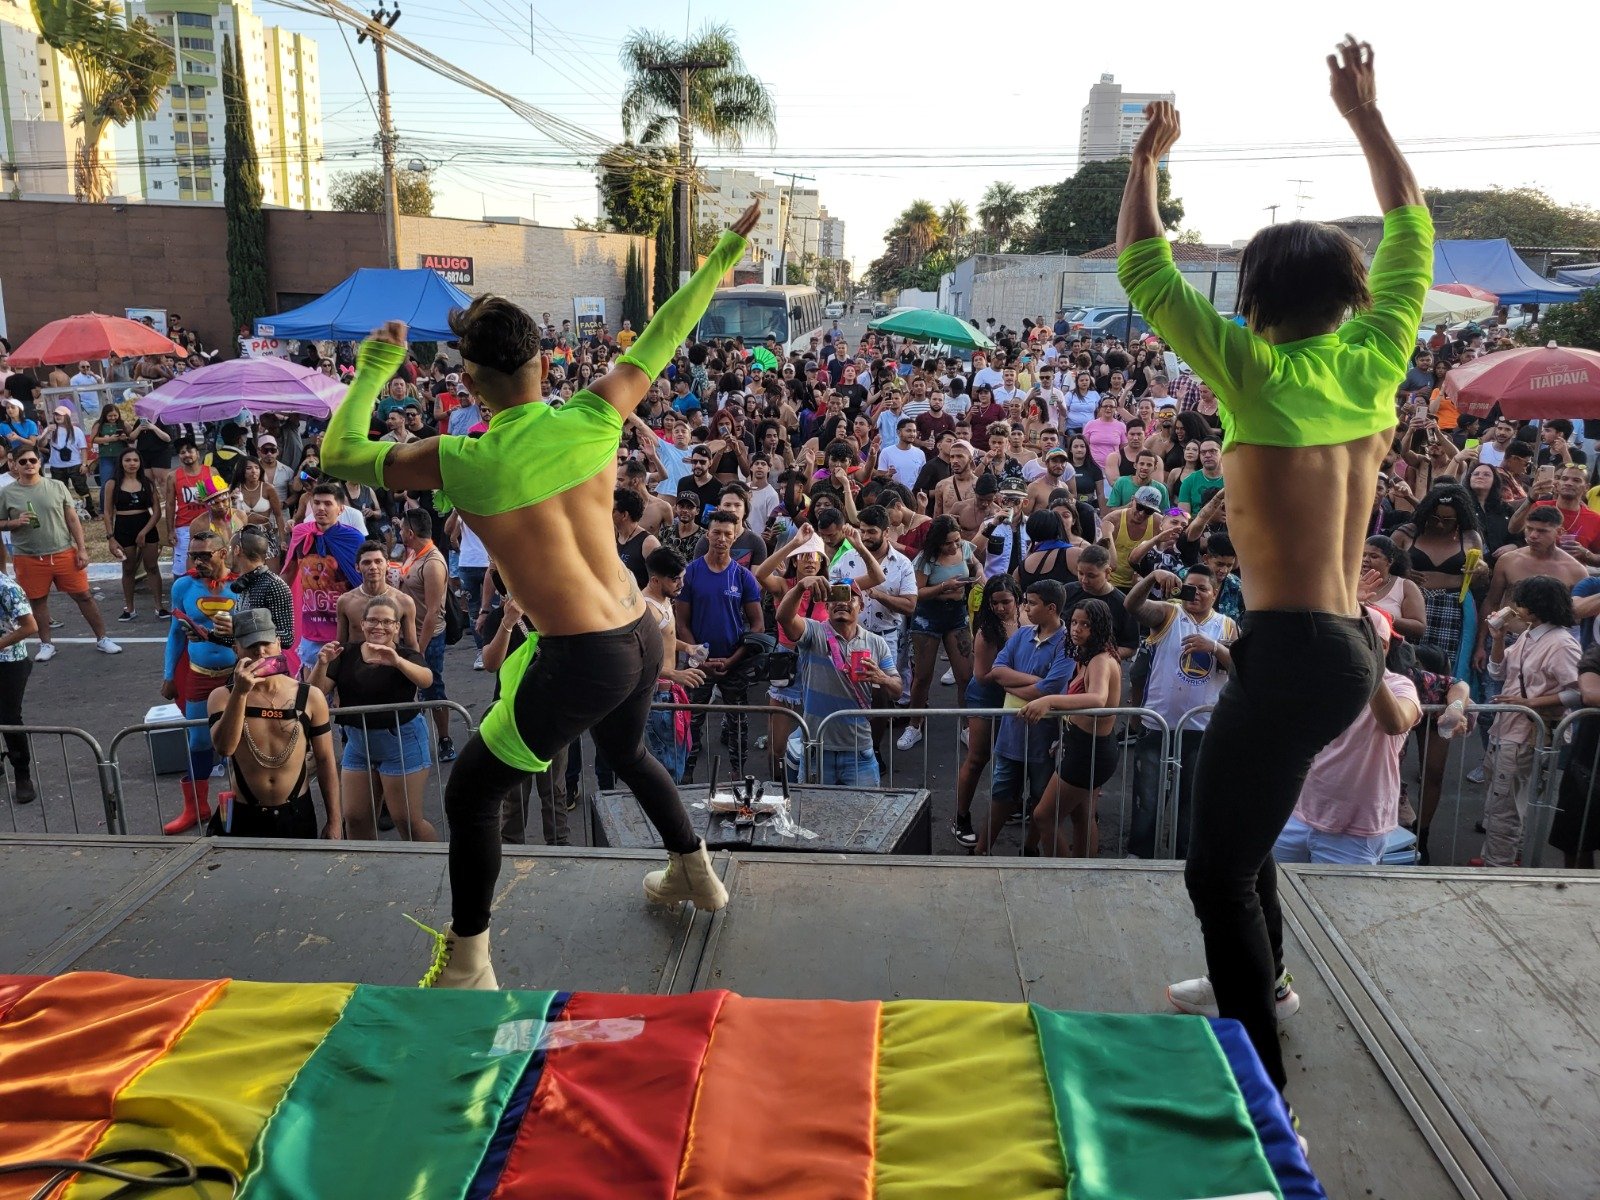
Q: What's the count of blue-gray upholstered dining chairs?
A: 0